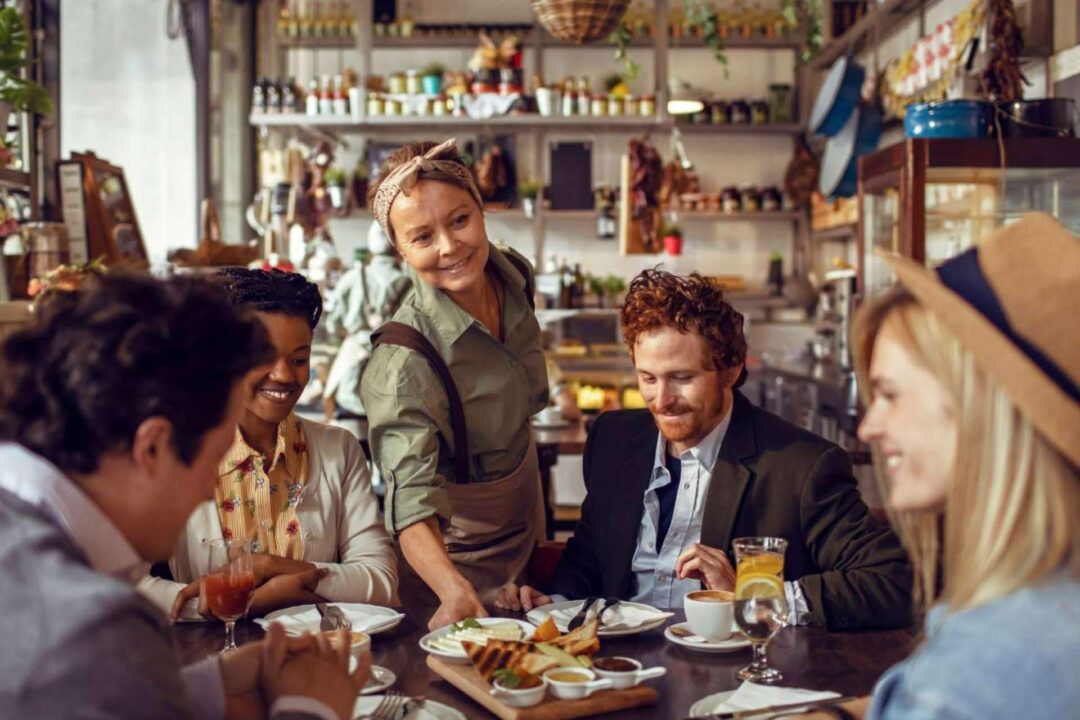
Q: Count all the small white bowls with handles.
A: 3